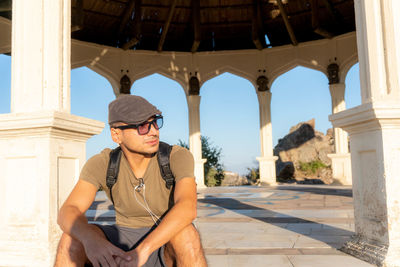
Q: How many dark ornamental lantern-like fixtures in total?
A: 4